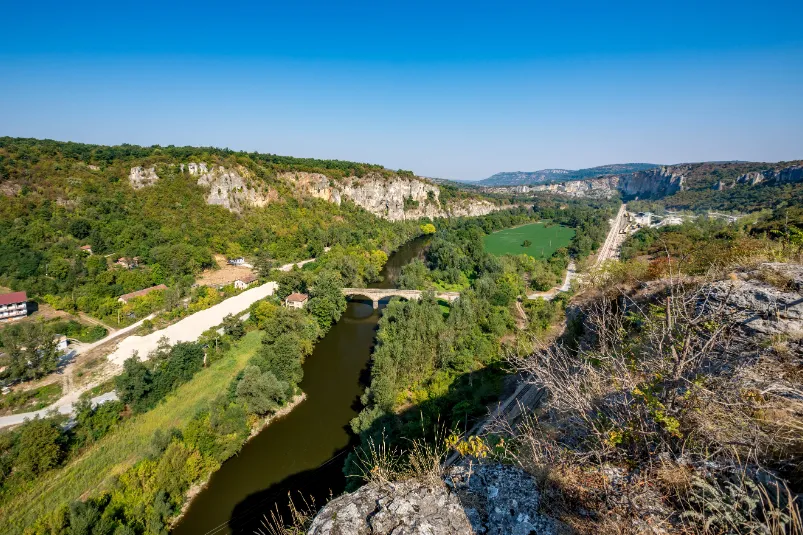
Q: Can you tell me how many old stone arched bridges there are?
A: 1